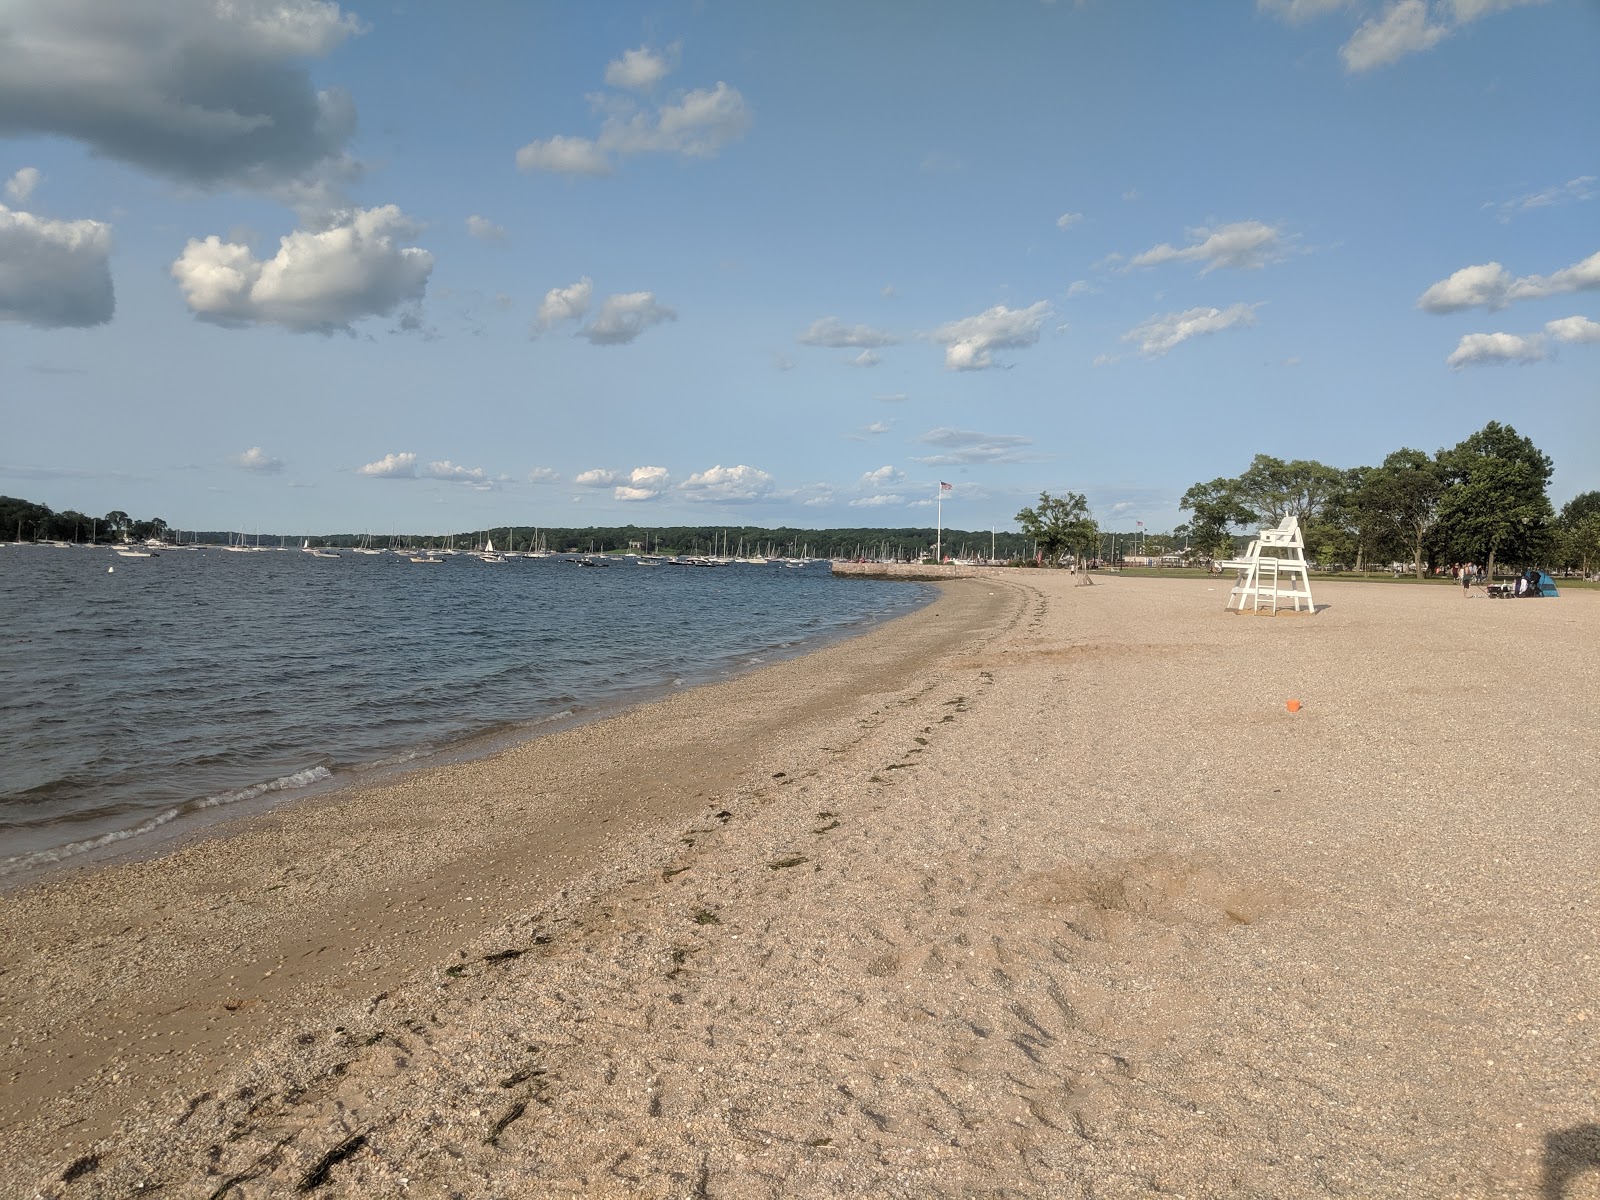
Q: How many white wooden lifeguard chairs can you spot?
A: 1